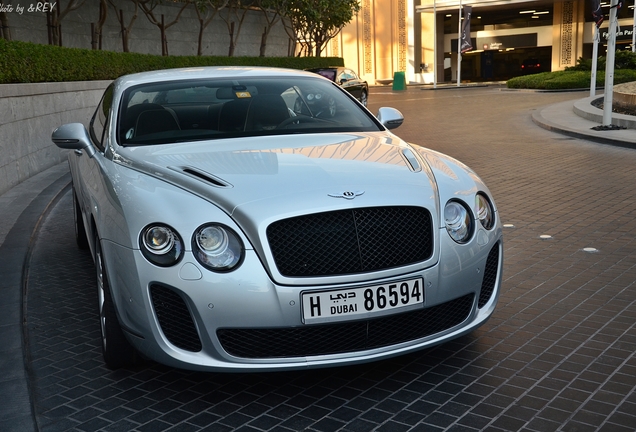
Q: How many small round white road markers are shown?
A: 3